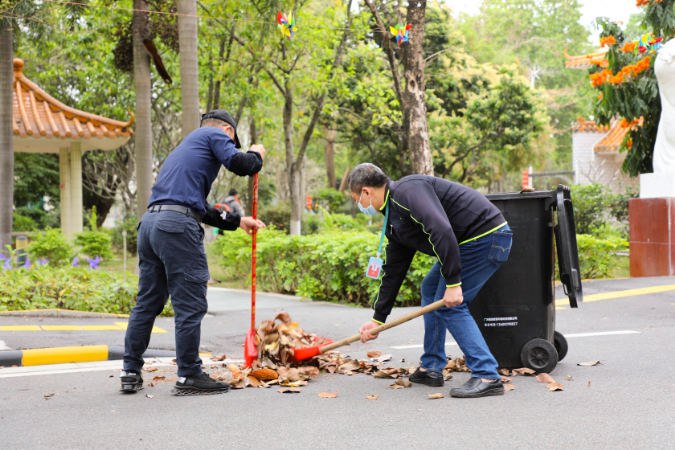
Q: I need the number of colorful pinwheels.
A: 3